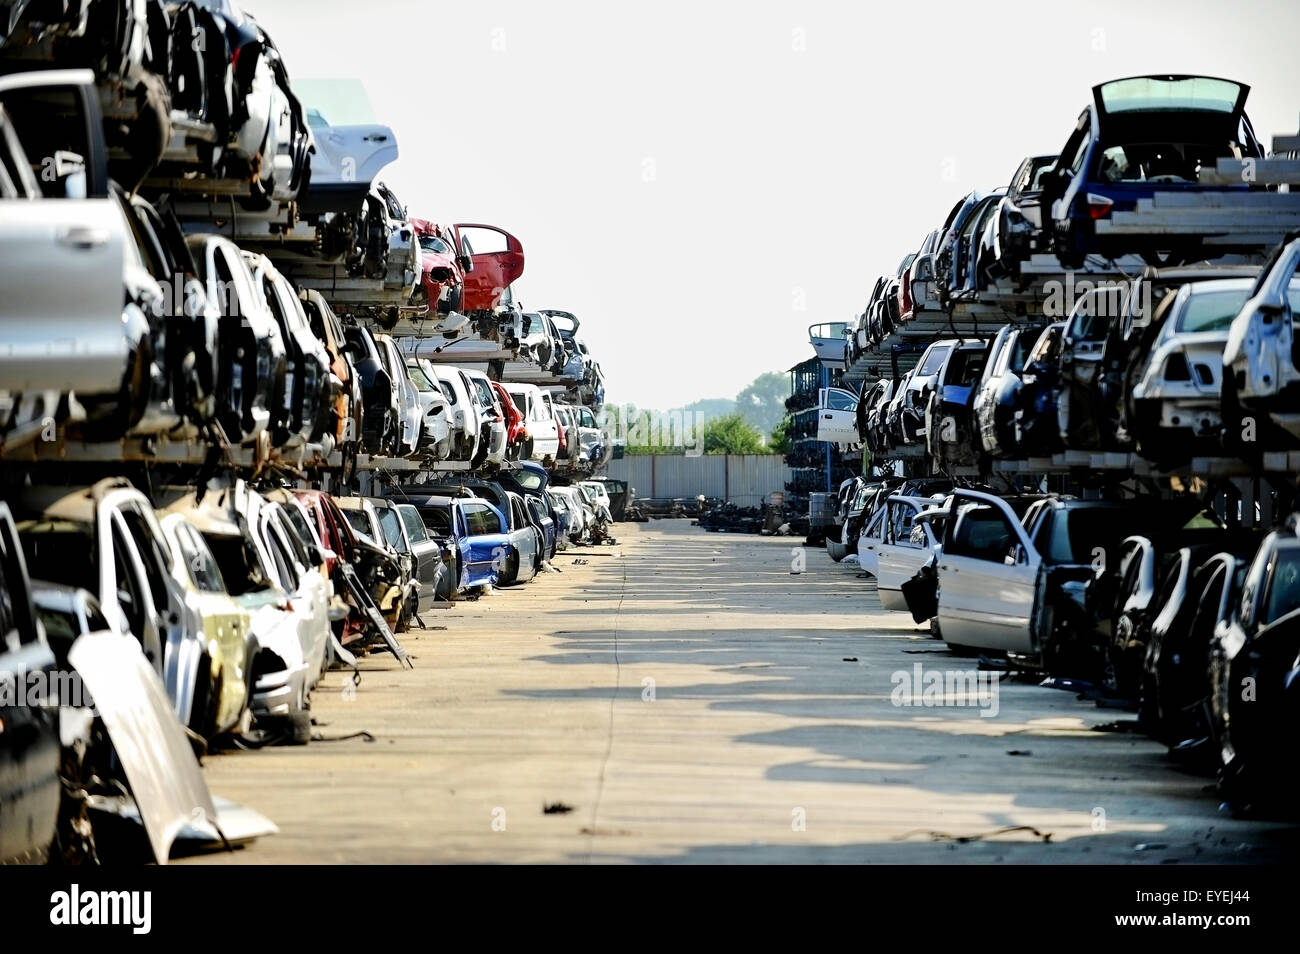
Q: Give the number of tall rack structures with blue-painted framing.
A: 1